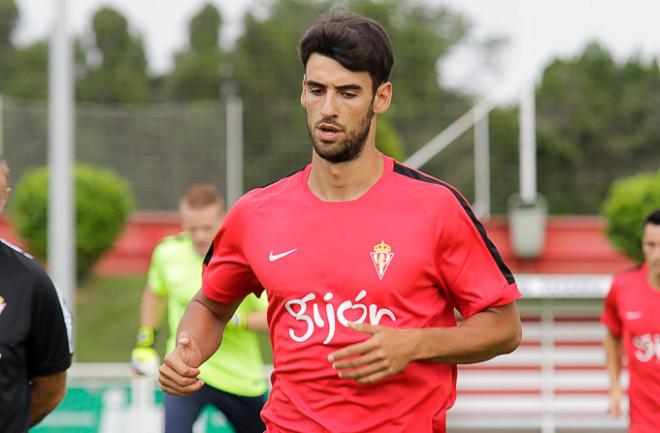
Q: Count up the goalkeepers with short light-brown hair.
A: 1